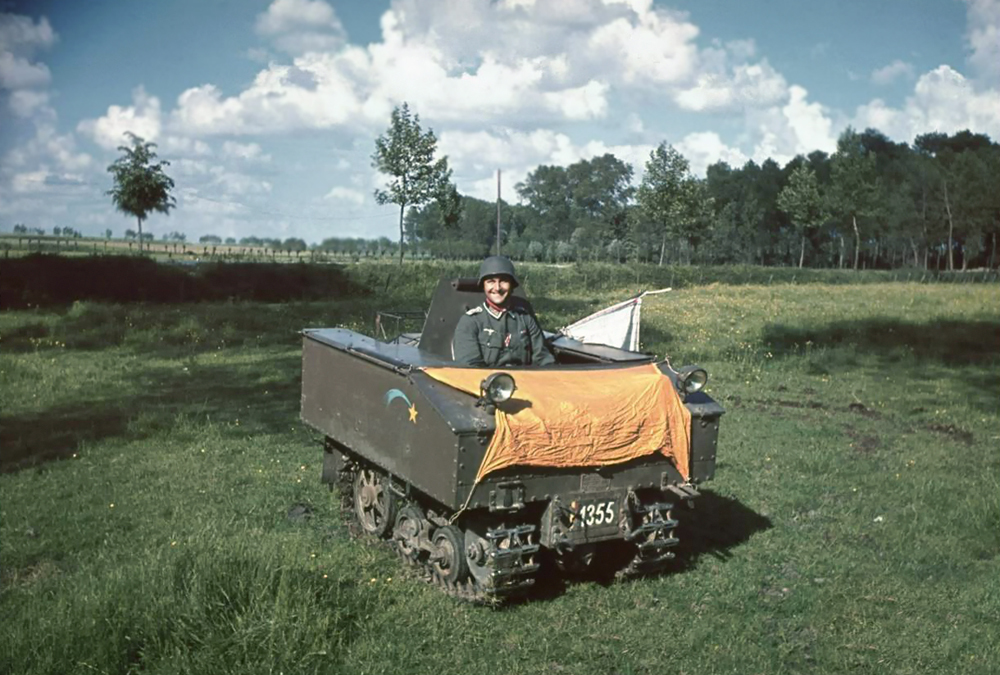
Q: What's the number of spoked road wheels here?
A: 1